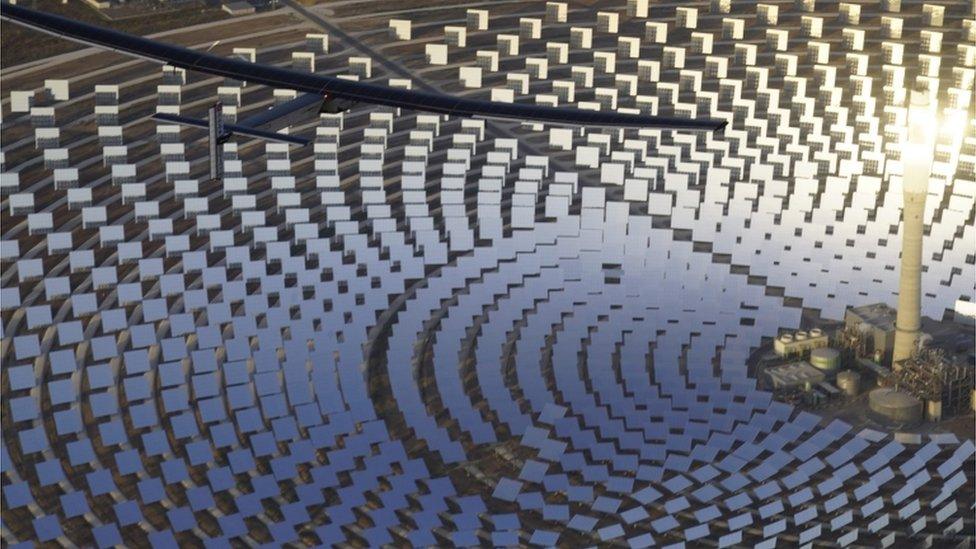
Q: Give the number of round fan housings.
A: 3